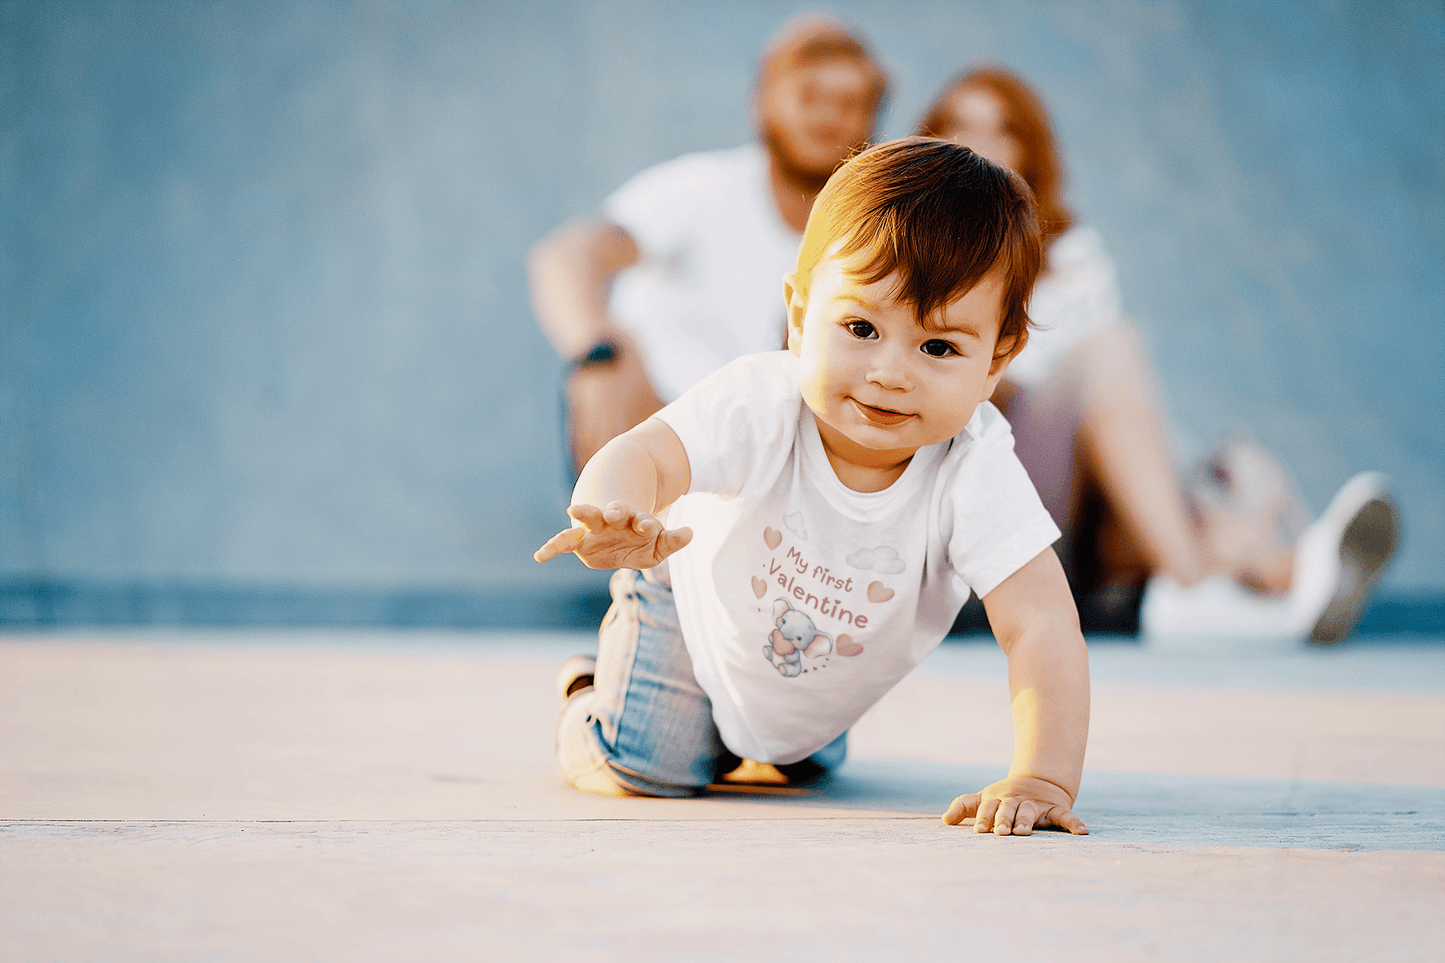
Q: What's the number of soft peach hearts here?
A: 5